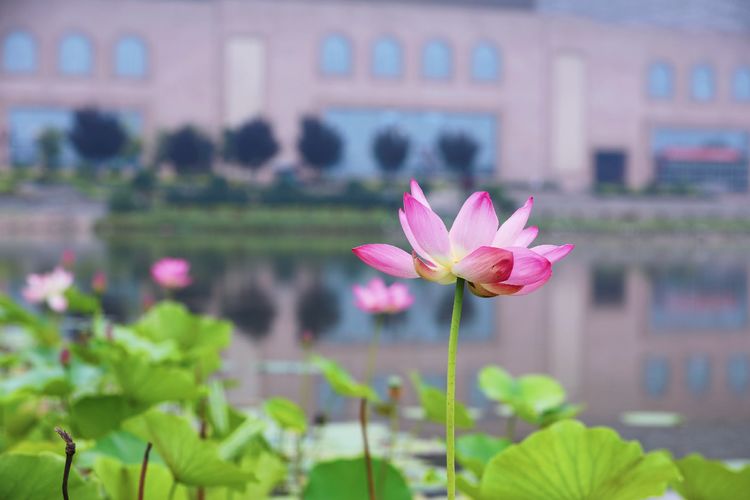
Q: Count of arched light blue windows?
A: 10